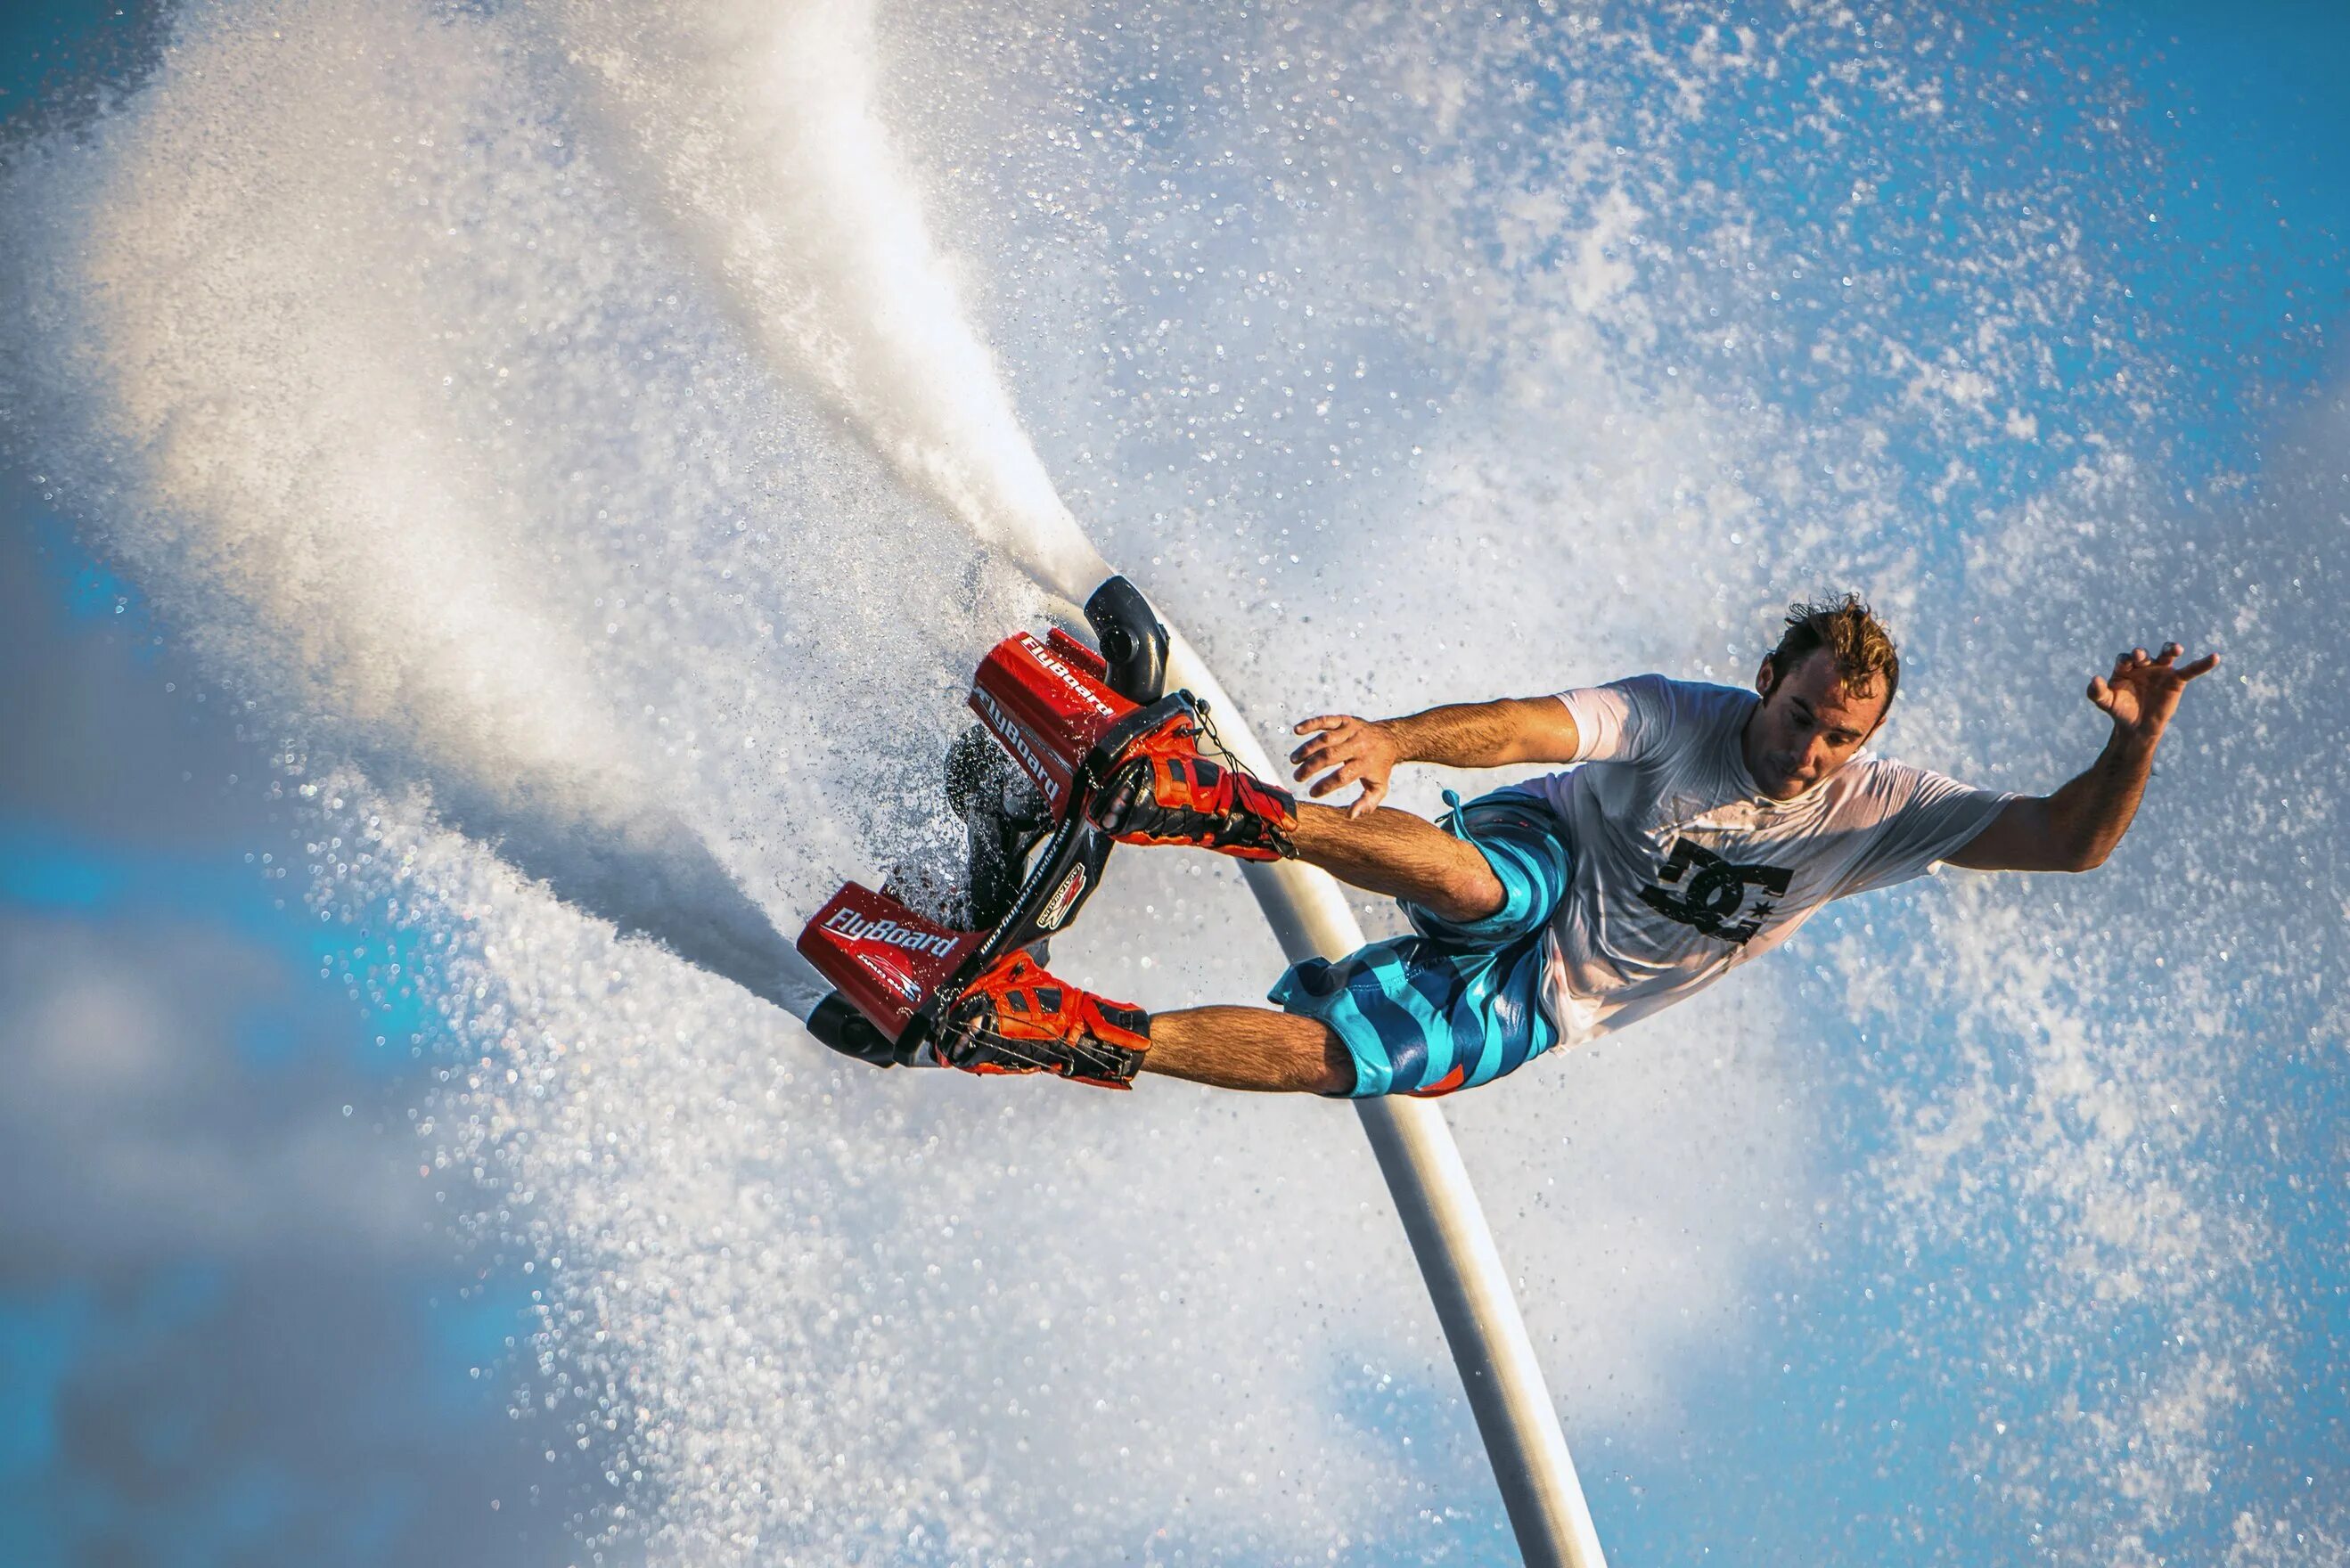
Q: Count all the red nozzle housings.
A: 2